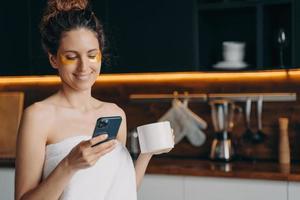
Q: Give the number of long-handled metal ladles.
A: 2